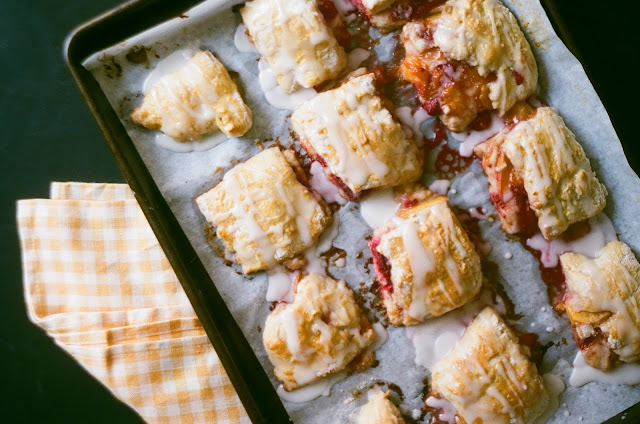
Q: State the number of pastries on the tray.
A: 12